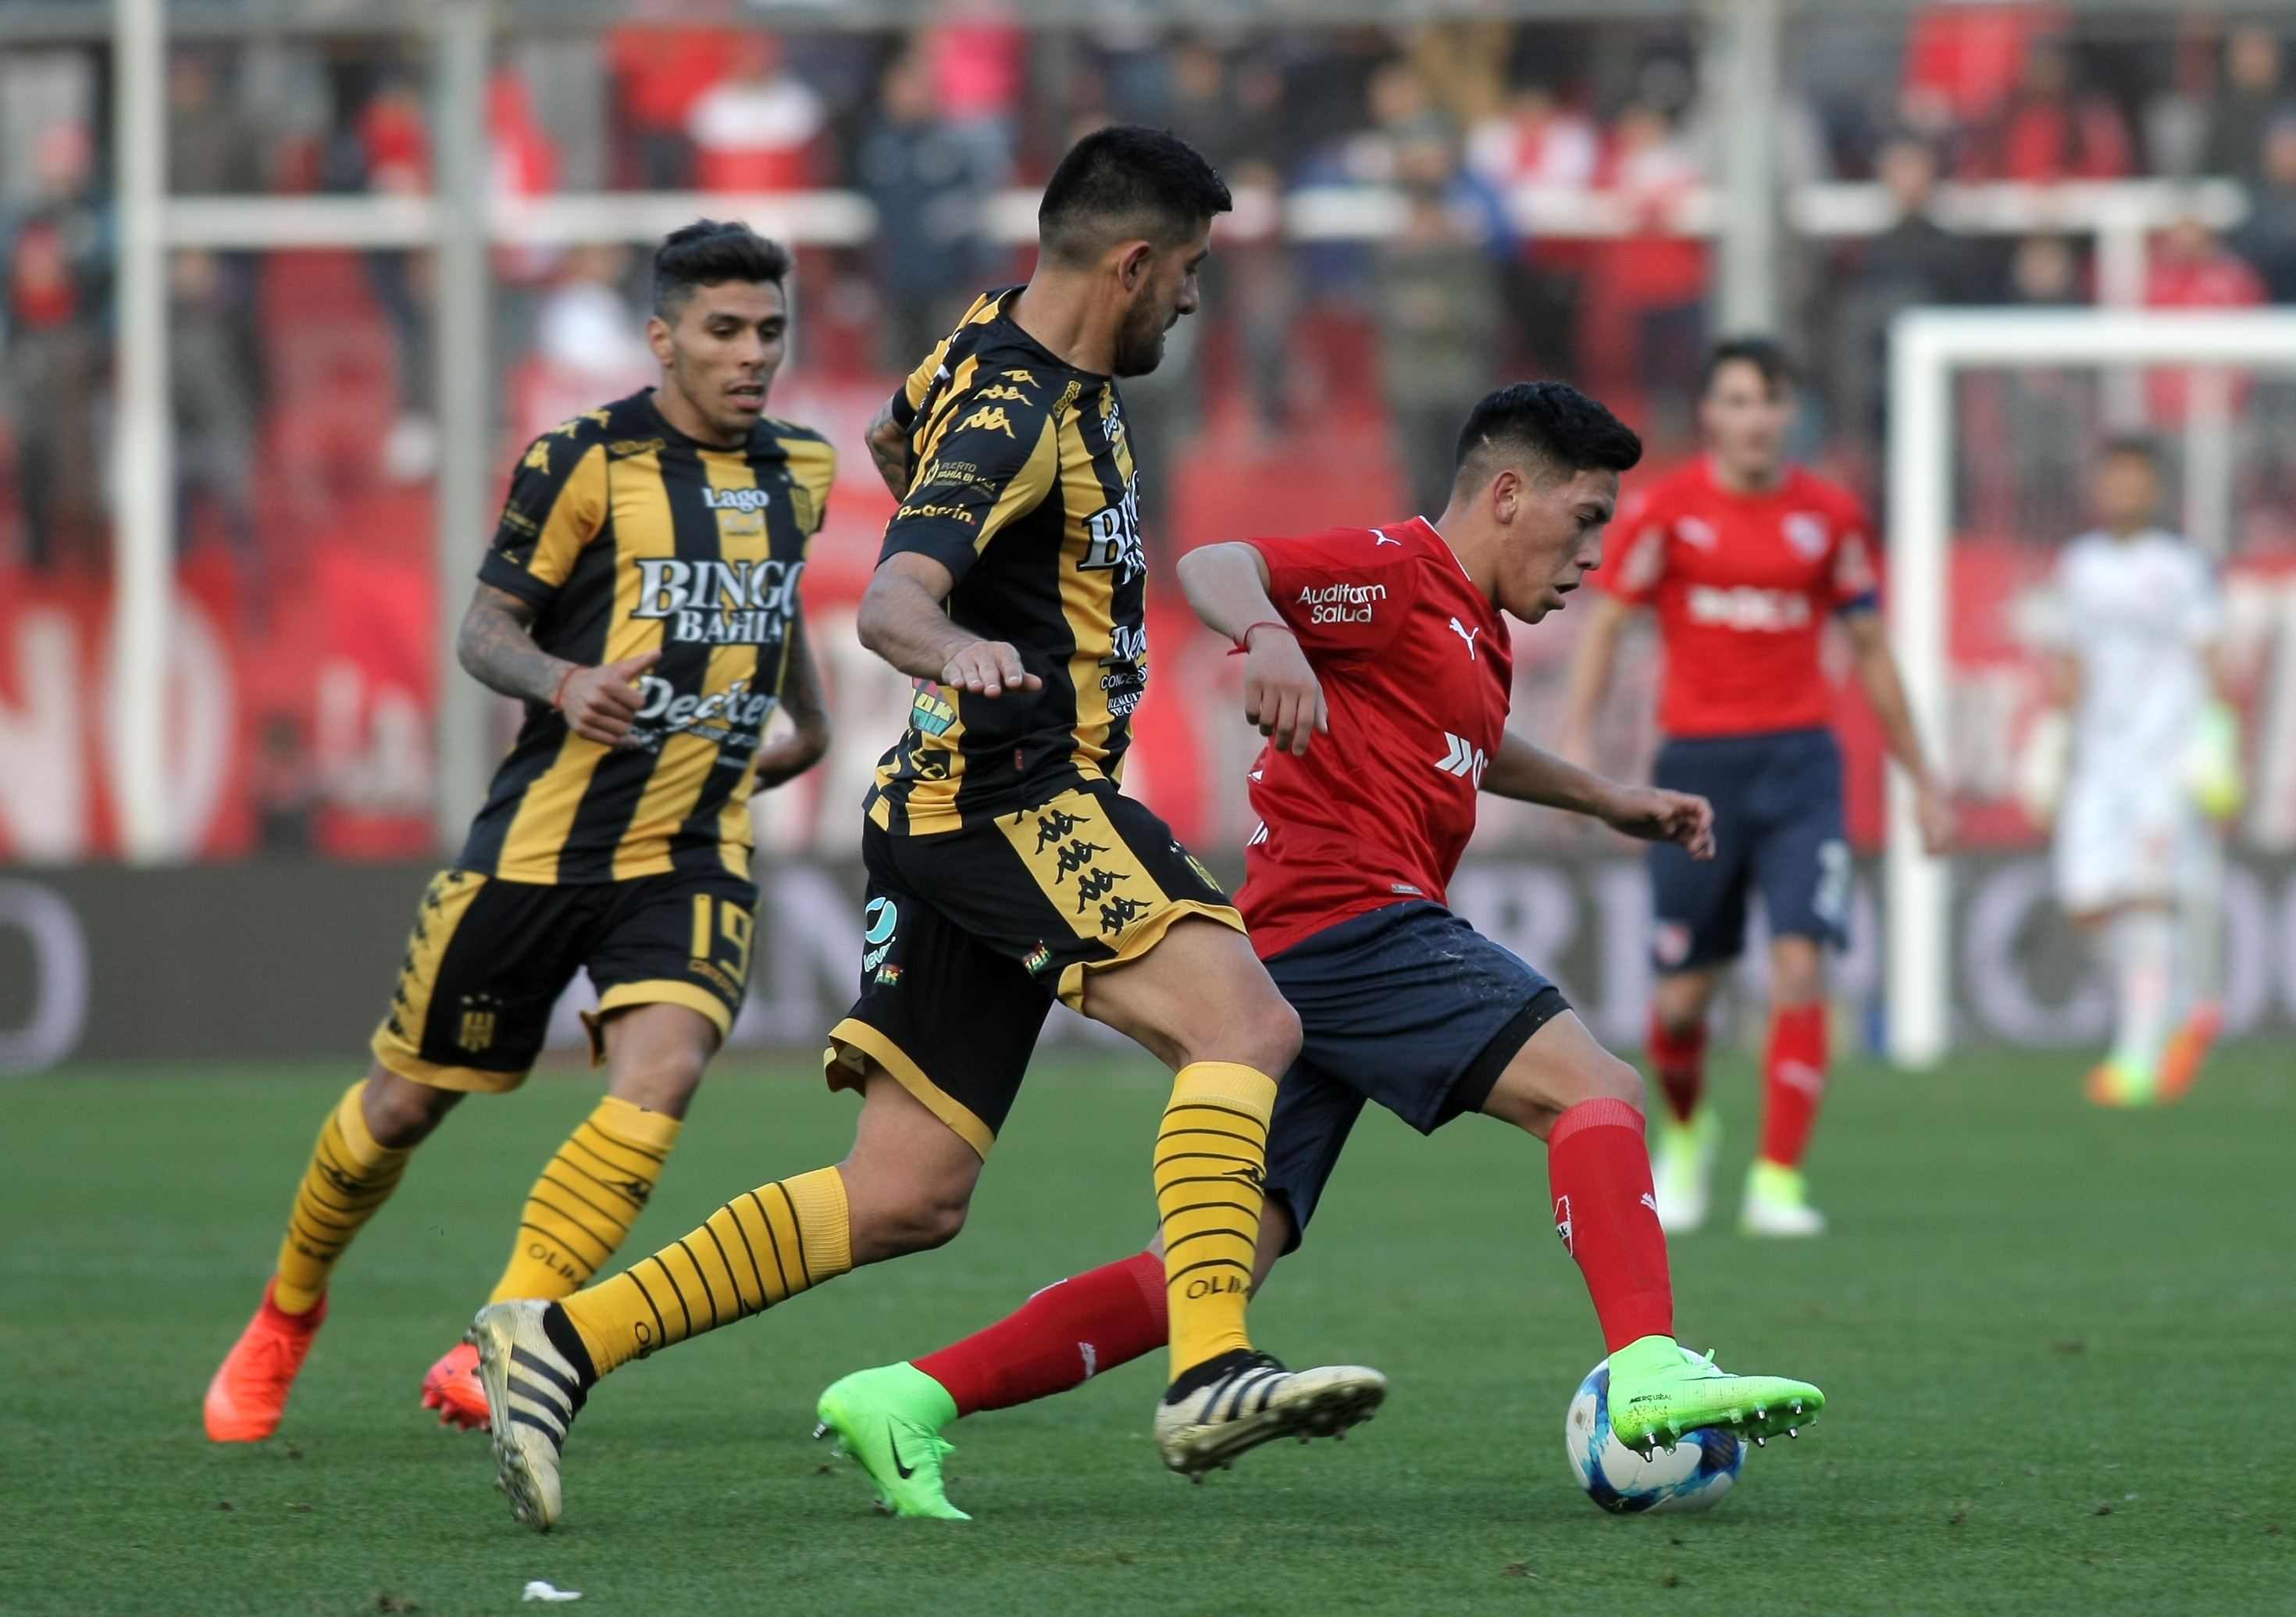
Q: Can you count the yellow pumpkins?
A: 0